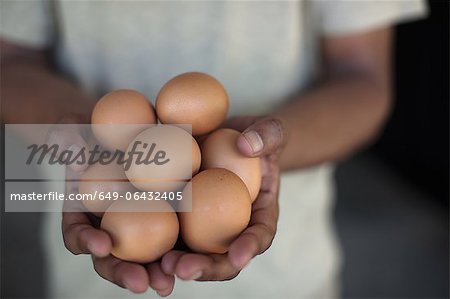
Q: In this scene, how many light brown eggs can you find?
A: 7